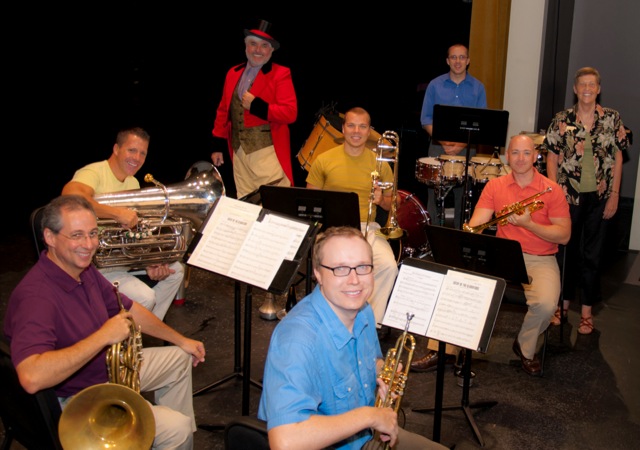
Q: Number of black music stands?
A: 5